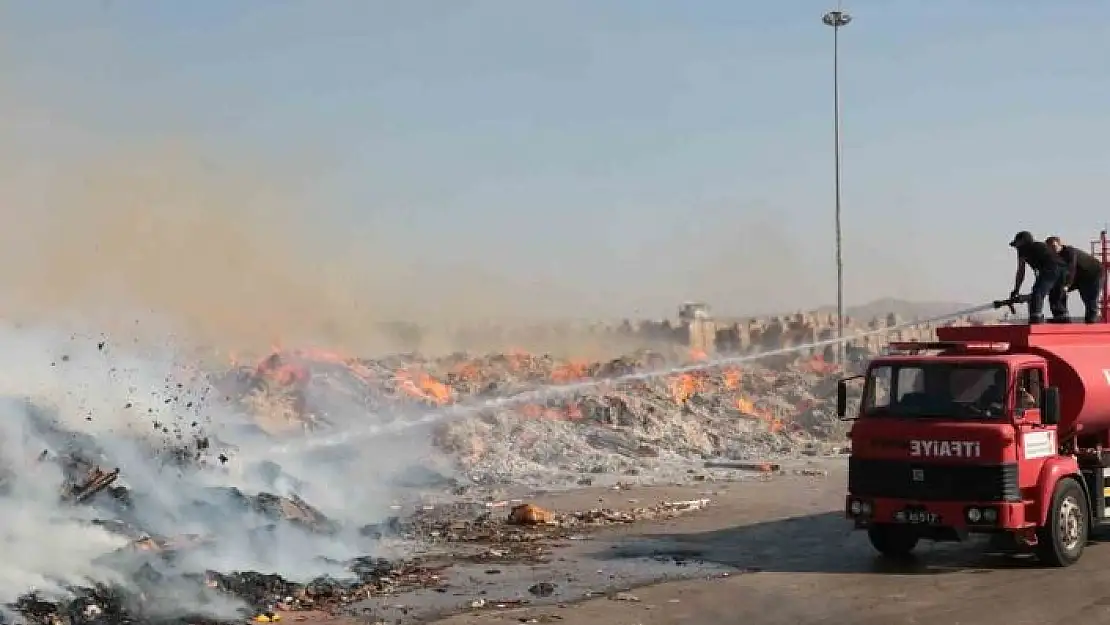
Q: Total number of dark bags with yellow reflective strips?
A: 0